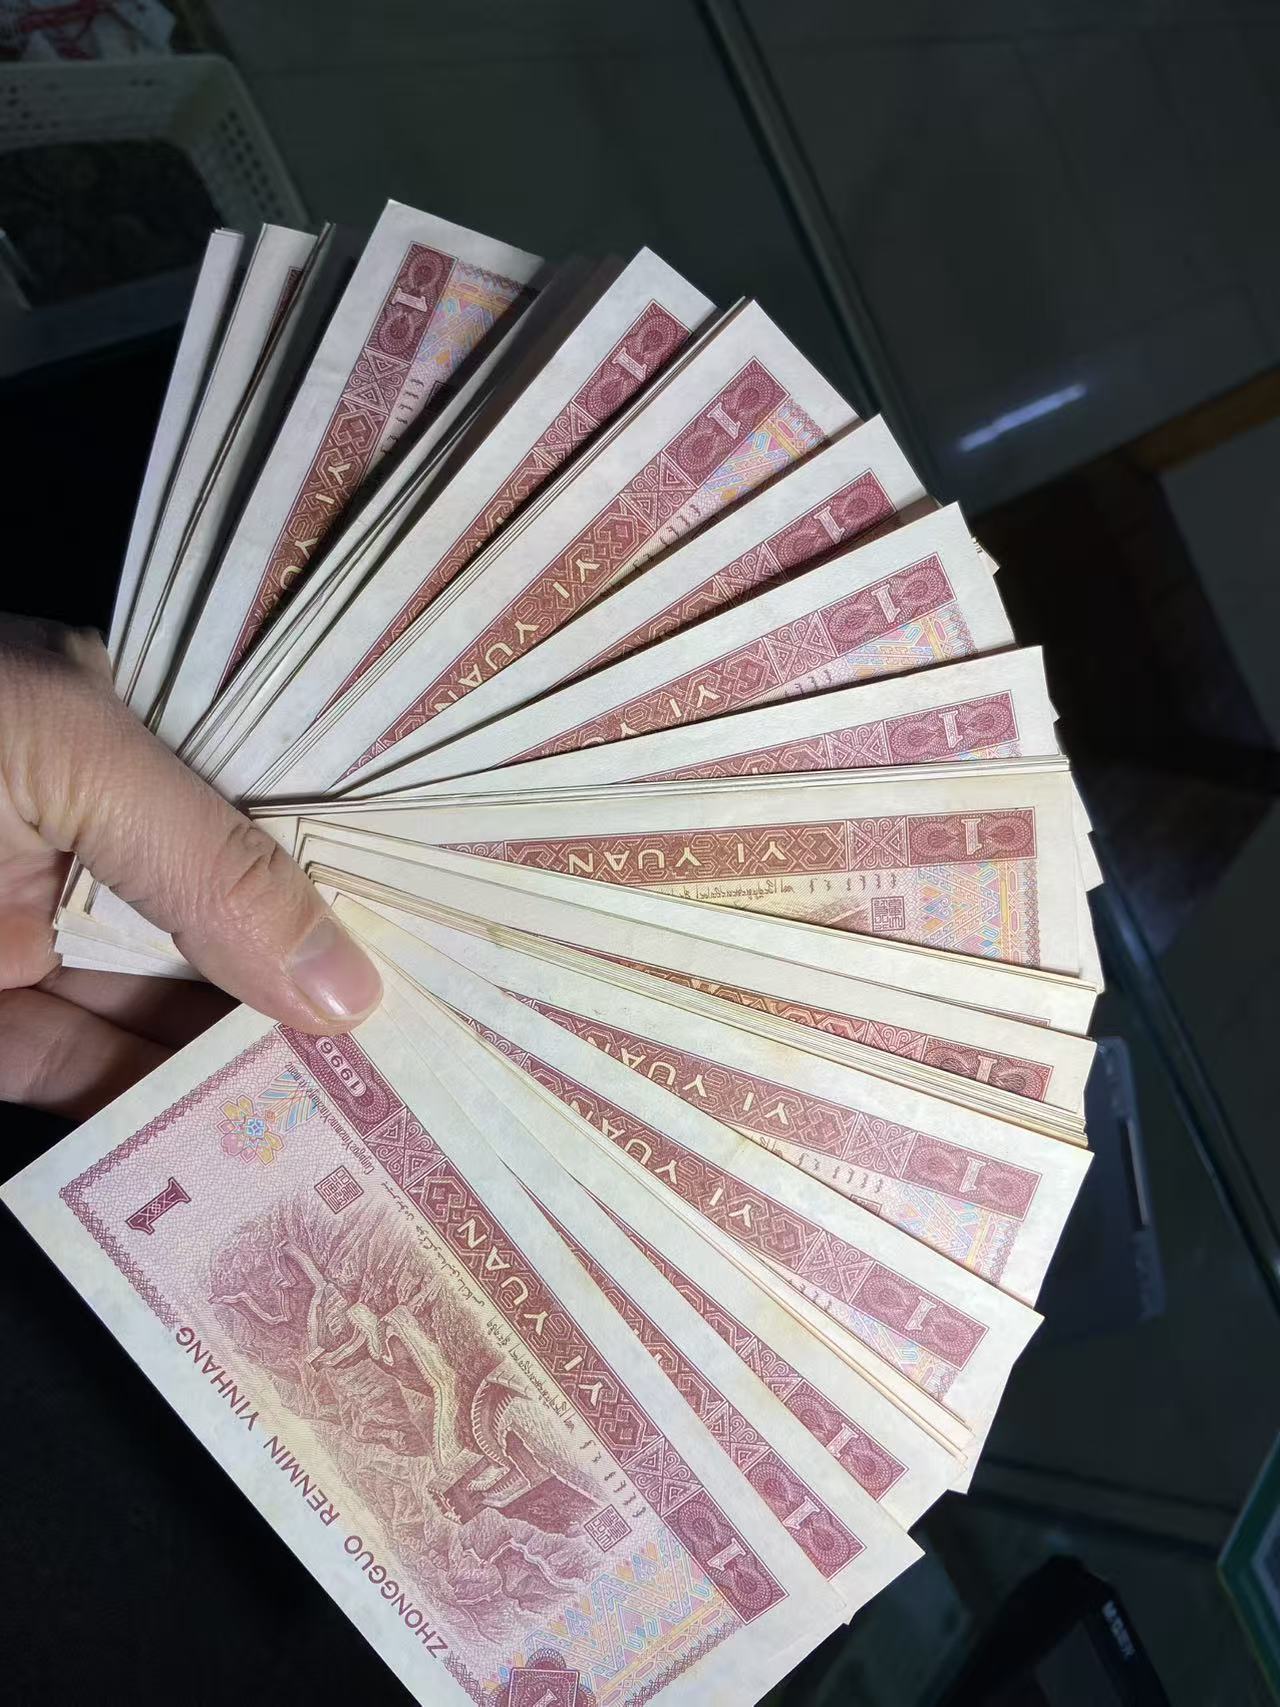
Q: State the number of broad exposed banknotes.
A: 13